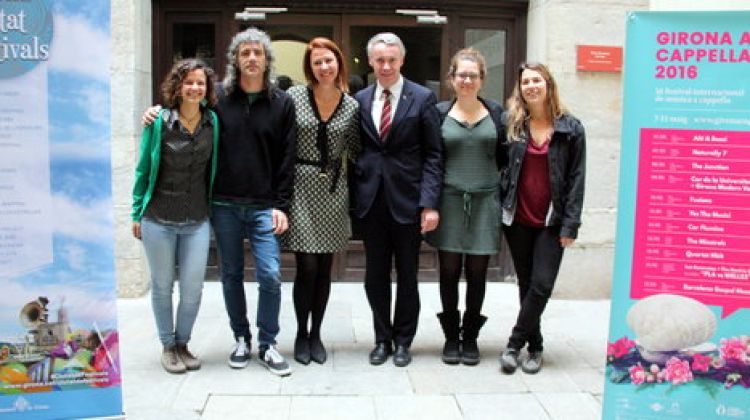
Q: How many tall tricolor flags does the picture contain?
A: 0